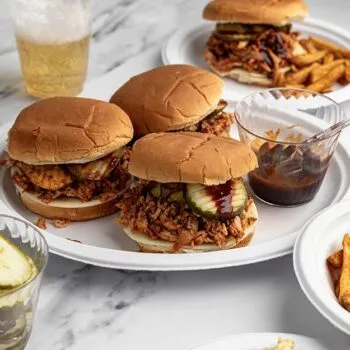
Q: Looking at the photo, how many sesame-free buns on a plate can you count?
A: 4